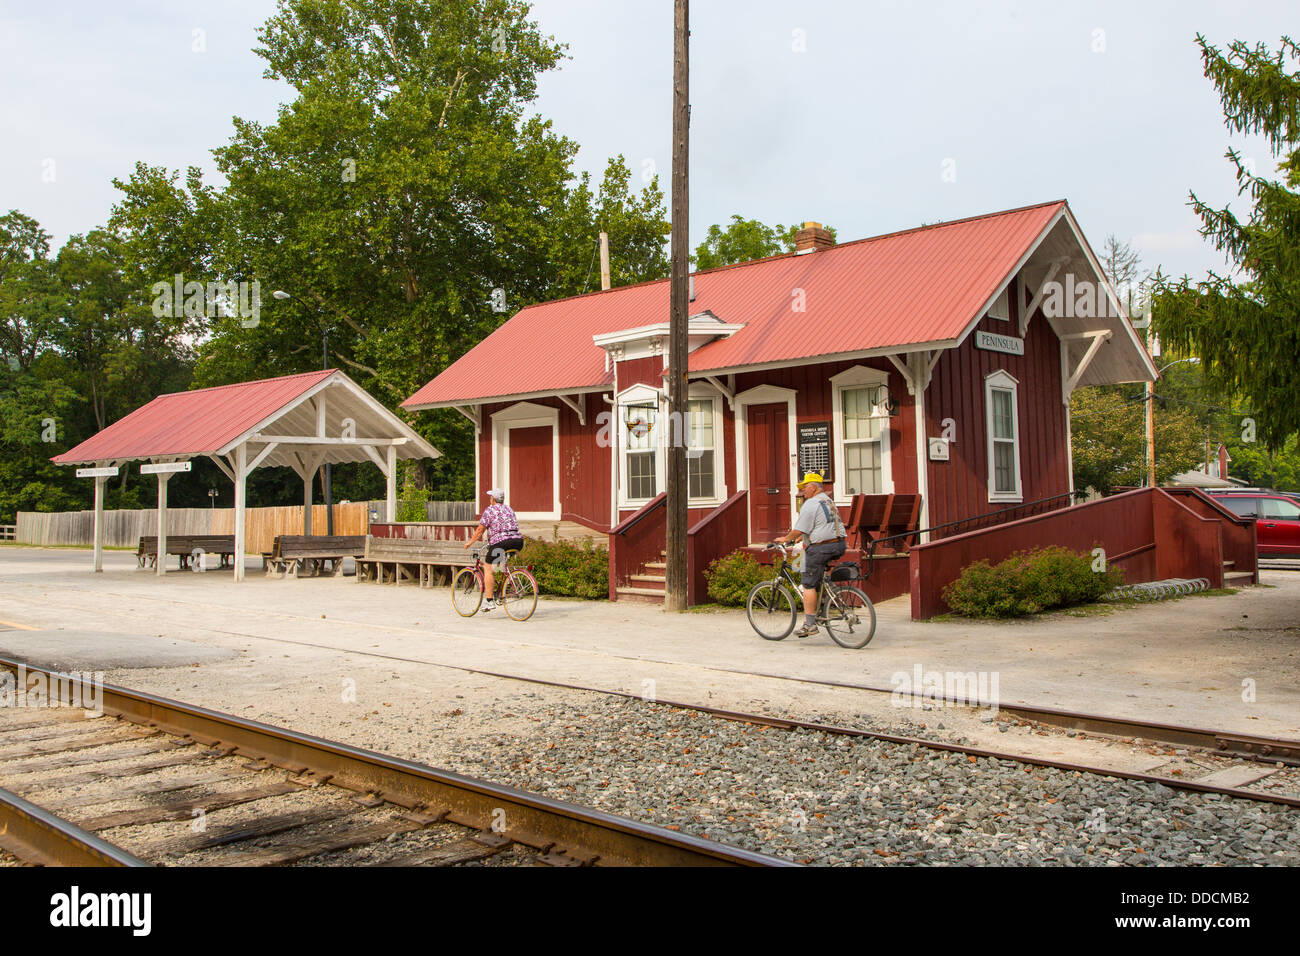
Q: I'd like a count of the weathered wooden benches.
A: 3